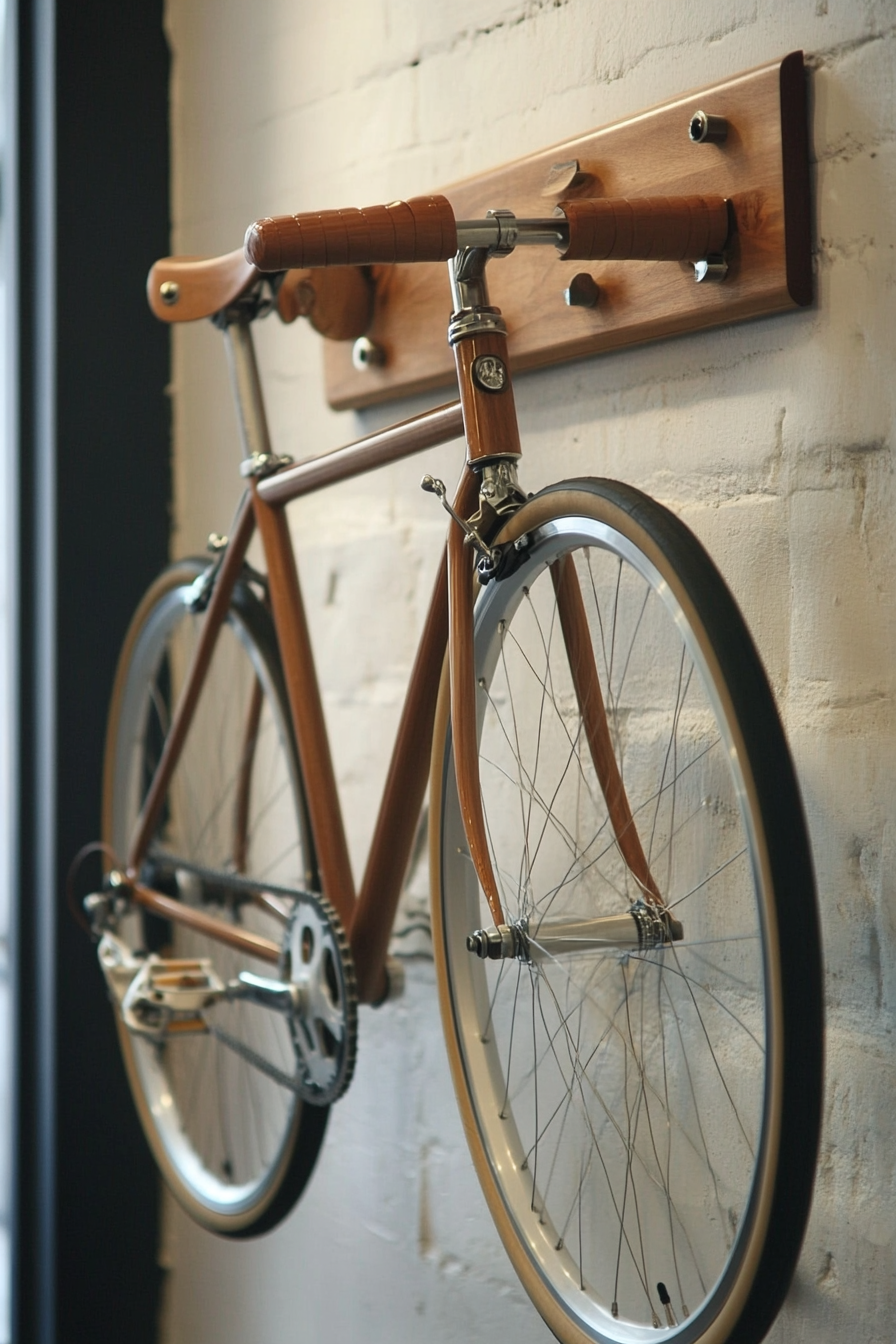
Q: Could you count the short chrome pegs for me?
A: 5